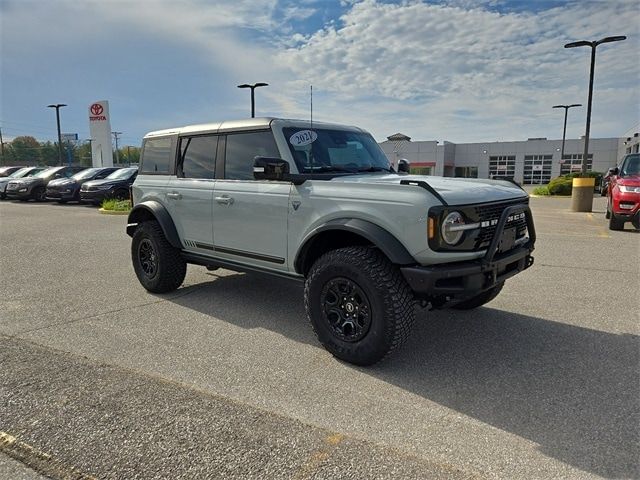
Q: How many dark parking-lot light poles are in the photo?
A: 4